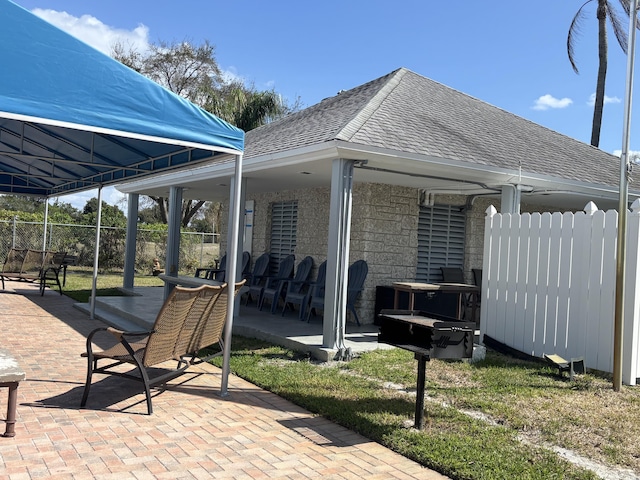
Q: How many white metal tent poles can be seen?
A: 3